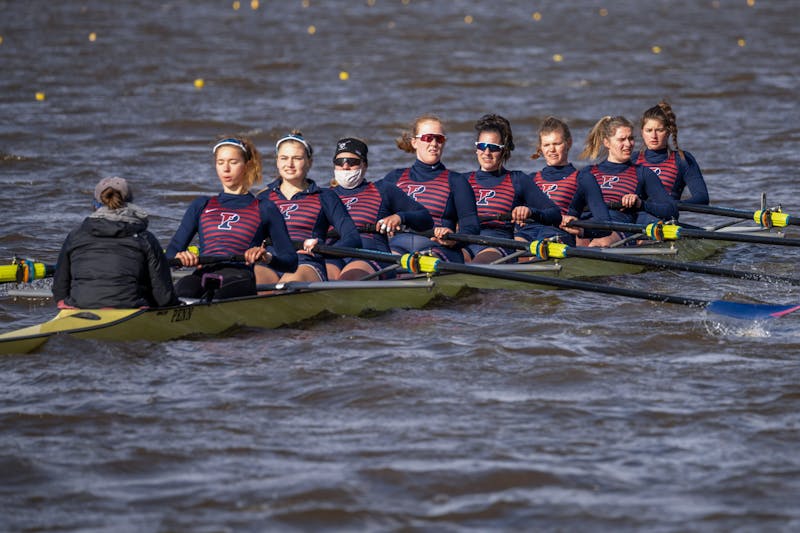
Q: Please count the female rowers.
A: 8